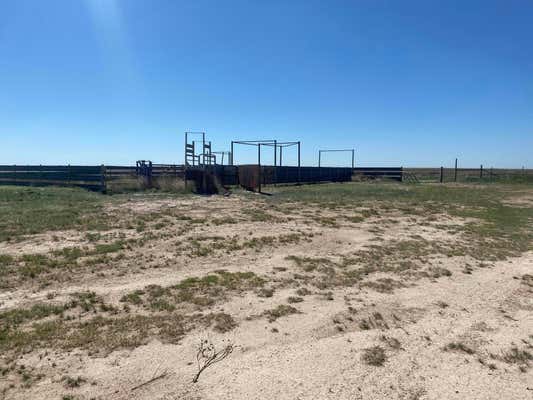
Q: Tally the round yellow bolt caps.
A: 0